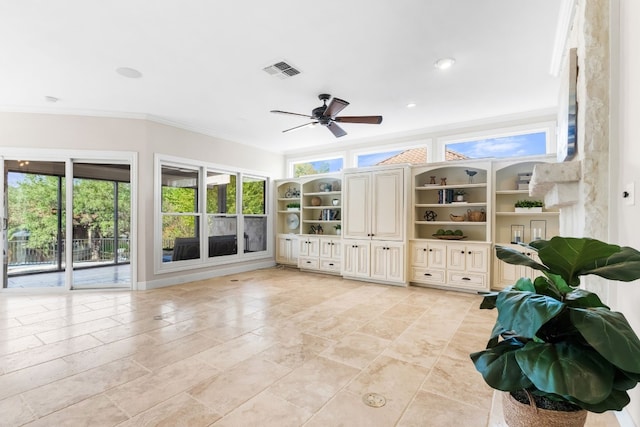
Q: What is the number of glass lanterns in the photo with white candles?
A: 2